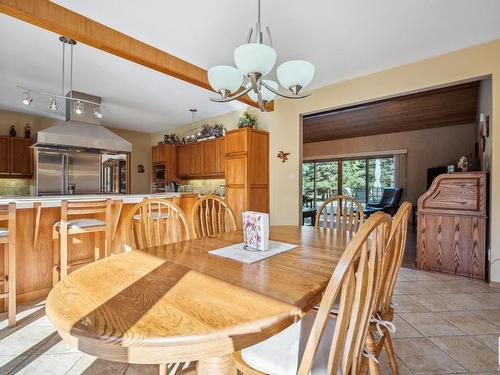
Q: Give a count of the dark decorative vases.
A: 2